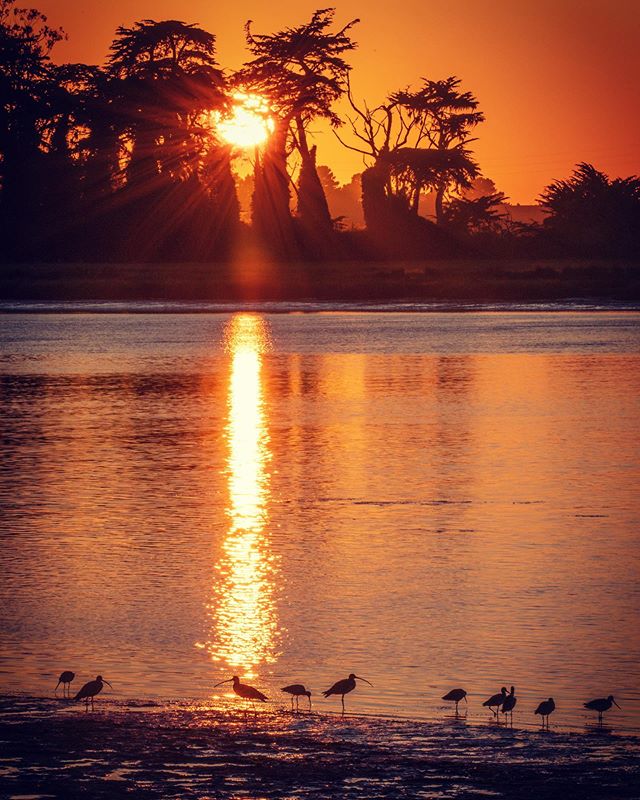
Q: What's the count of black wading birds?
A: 10